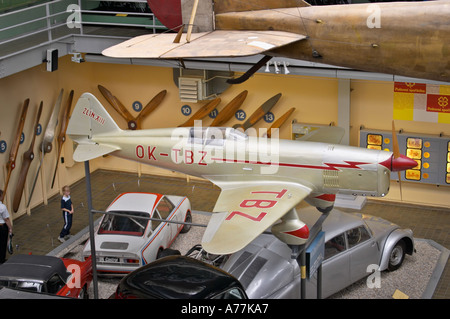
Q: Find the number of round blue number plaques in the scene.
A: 8